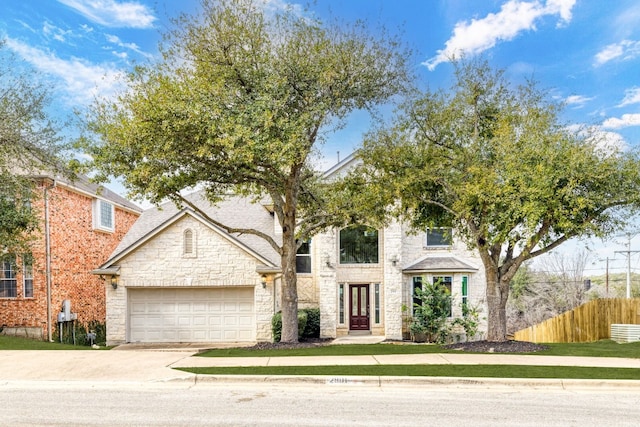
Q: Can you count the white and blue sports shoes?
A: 0